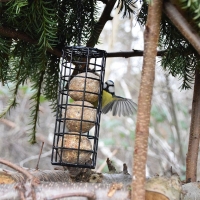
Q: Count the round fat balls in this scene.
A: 3